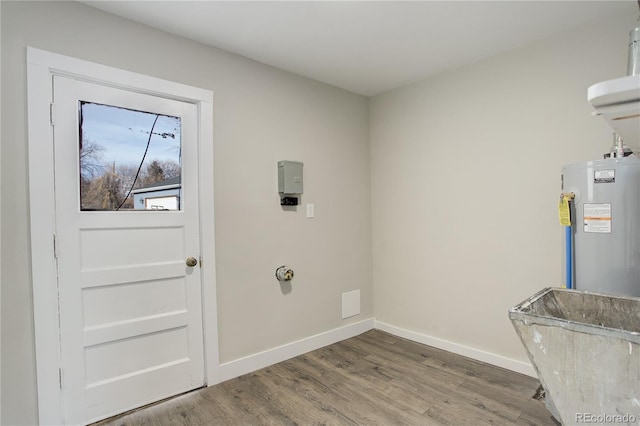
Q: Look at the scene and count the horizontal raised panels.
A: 3